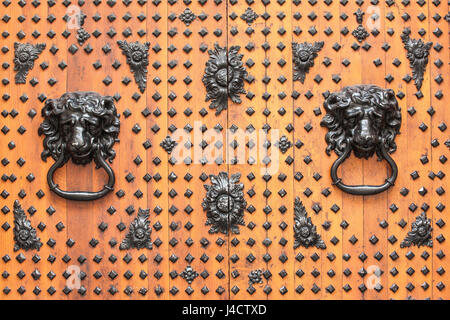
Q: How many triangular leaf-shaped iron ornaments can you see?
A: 8